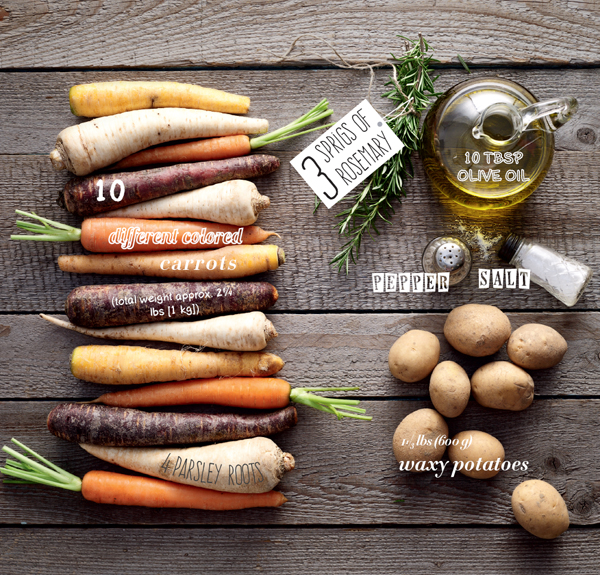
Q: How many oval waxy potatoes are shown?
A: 8